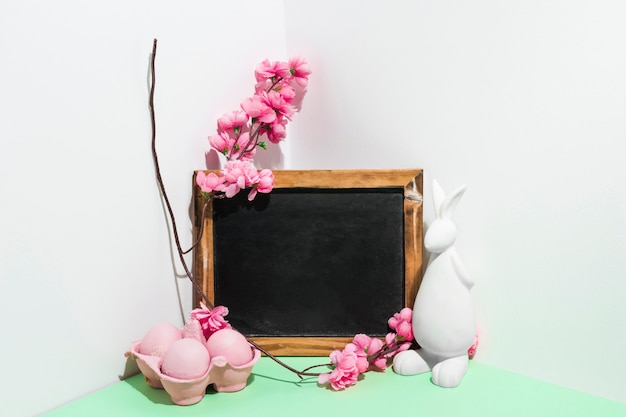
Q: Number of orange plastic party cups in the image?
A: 0